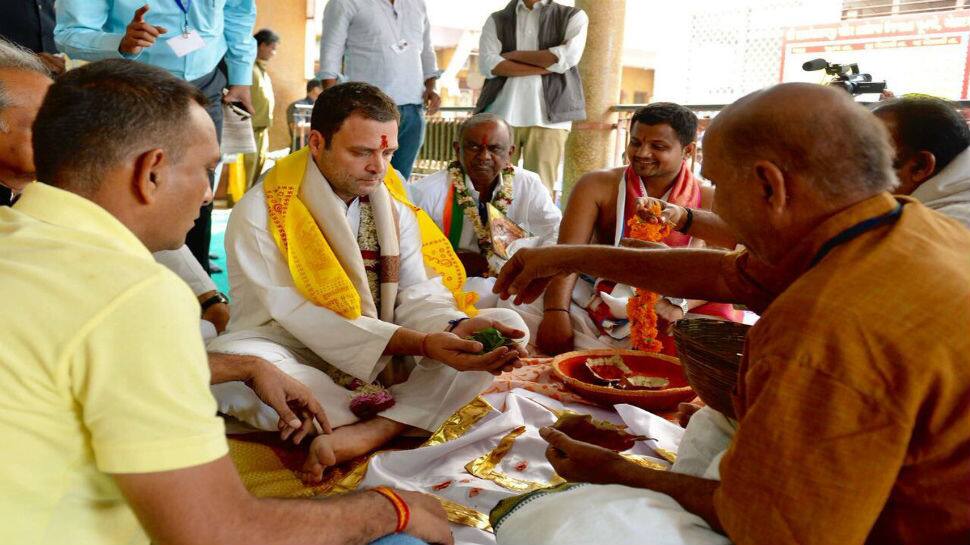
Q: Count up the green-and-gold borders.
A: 1